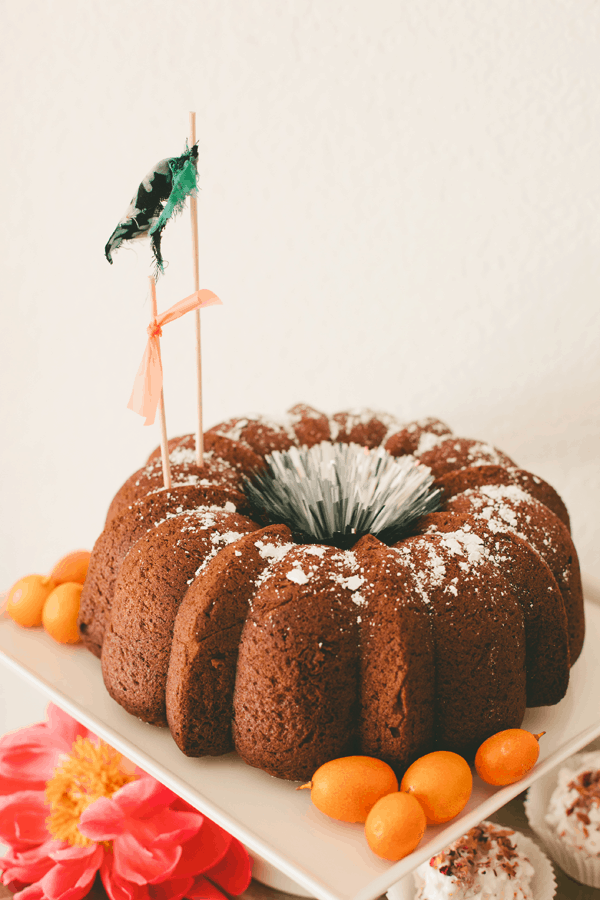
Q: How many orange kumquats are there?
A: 7